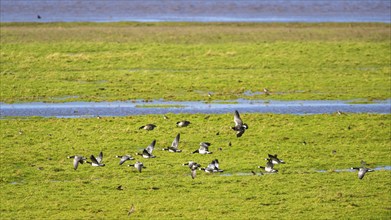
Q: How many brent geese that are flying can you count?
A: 13